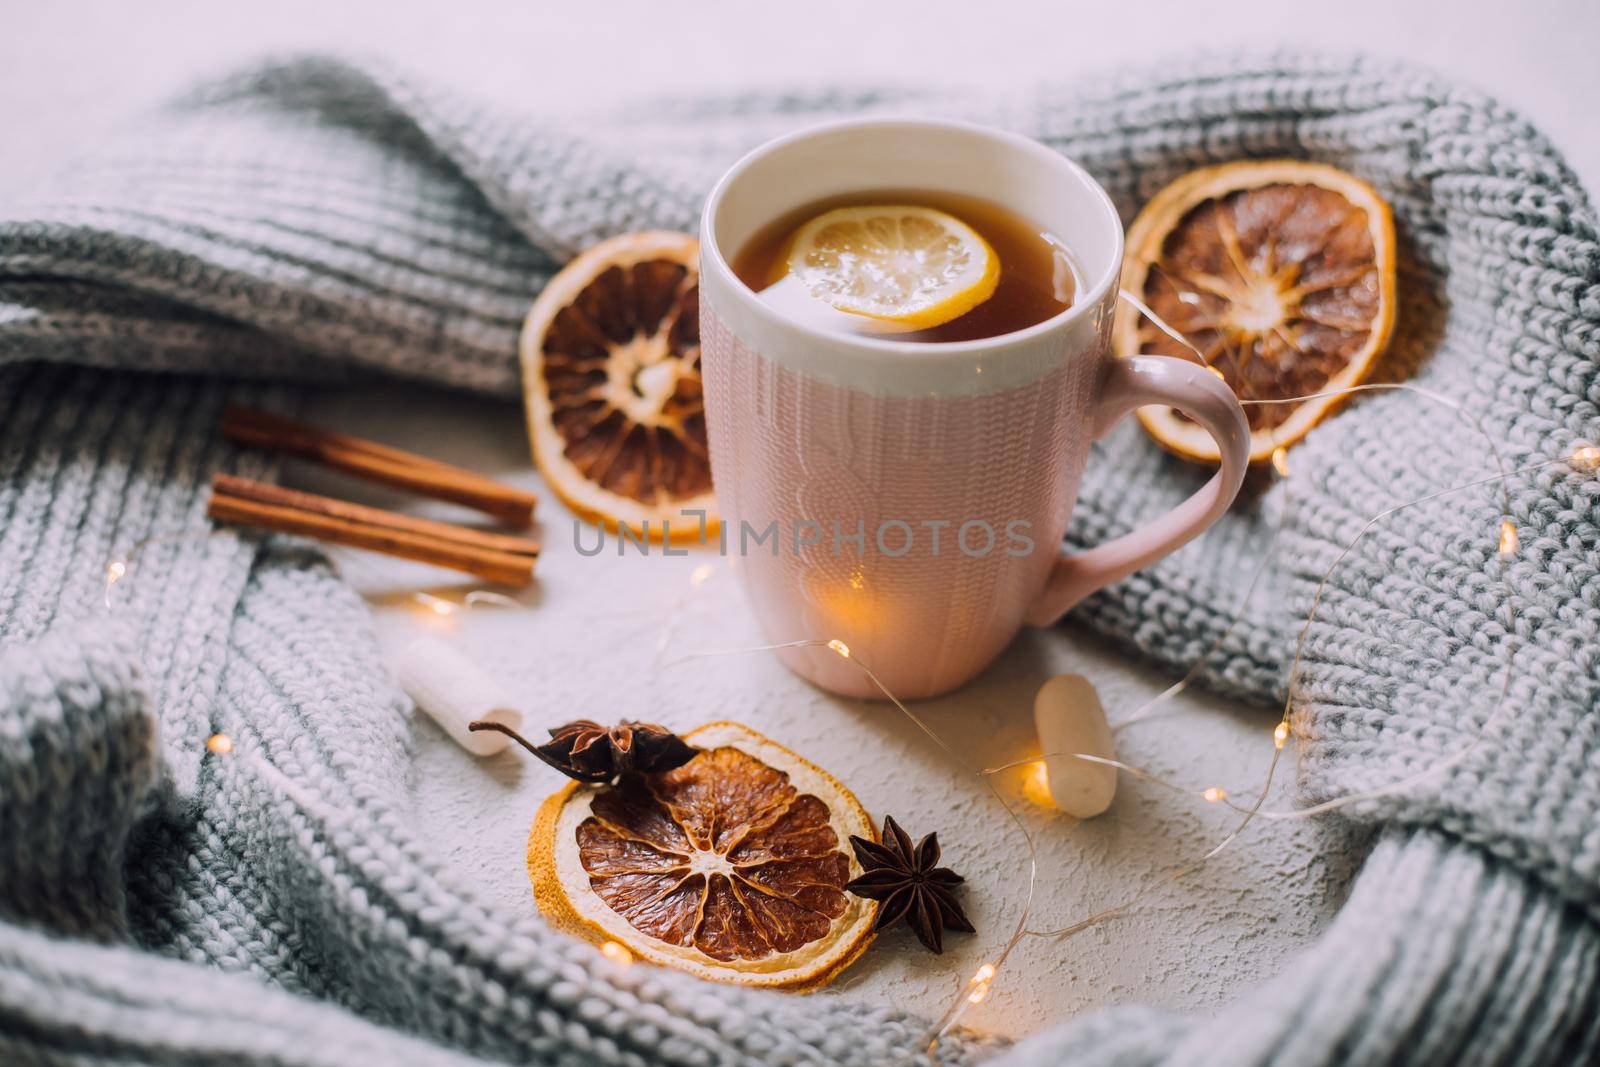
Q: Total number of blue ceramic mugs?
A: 0